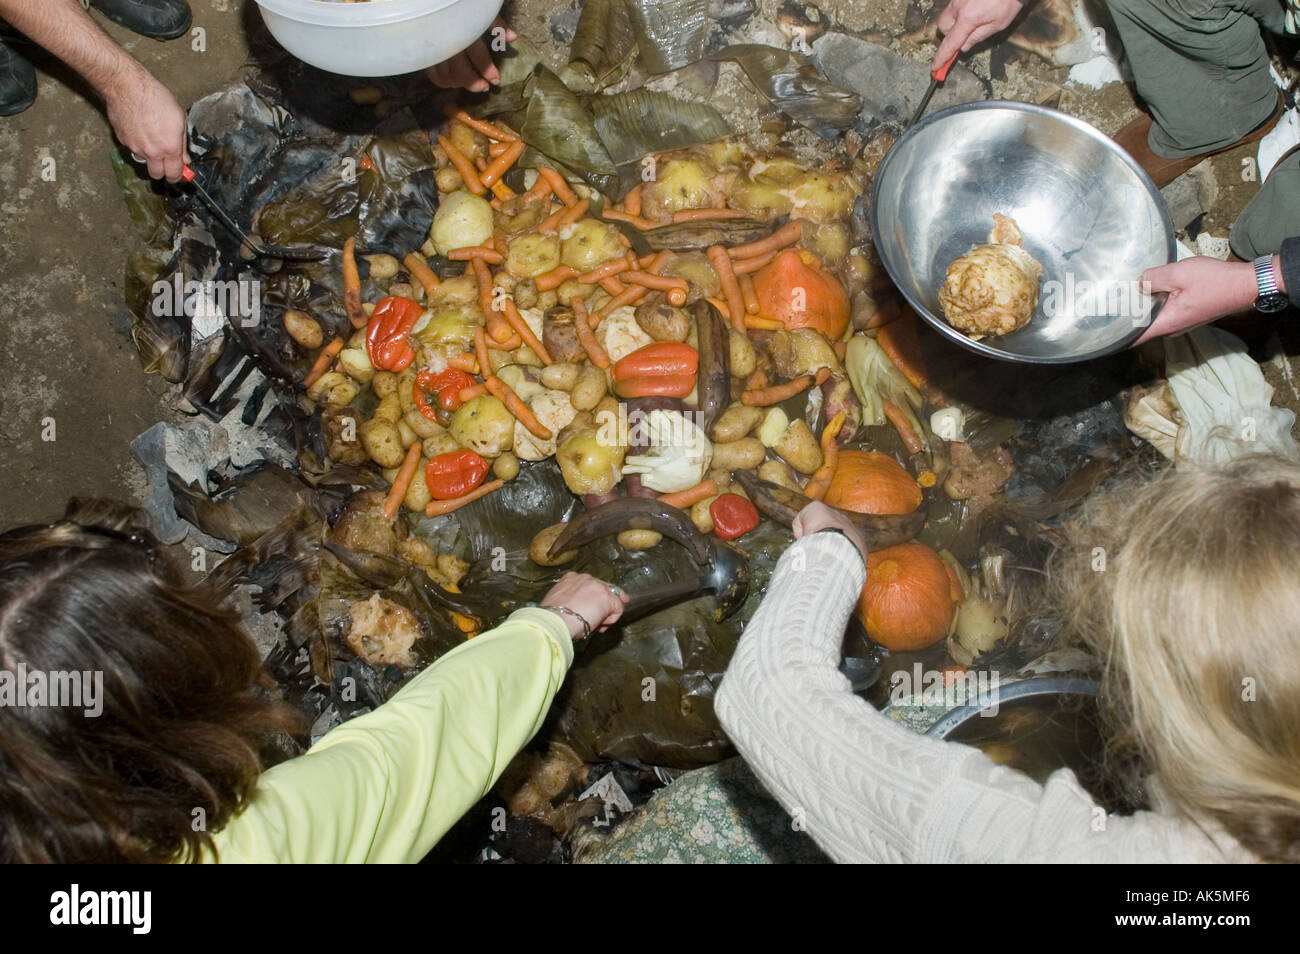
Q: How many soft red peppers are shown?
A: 5